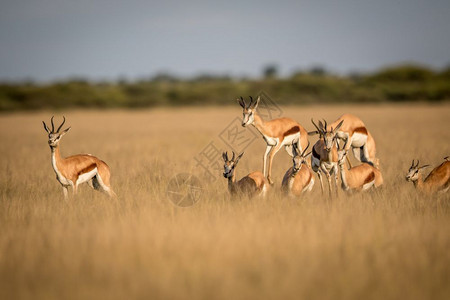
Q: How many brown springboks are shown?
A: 8